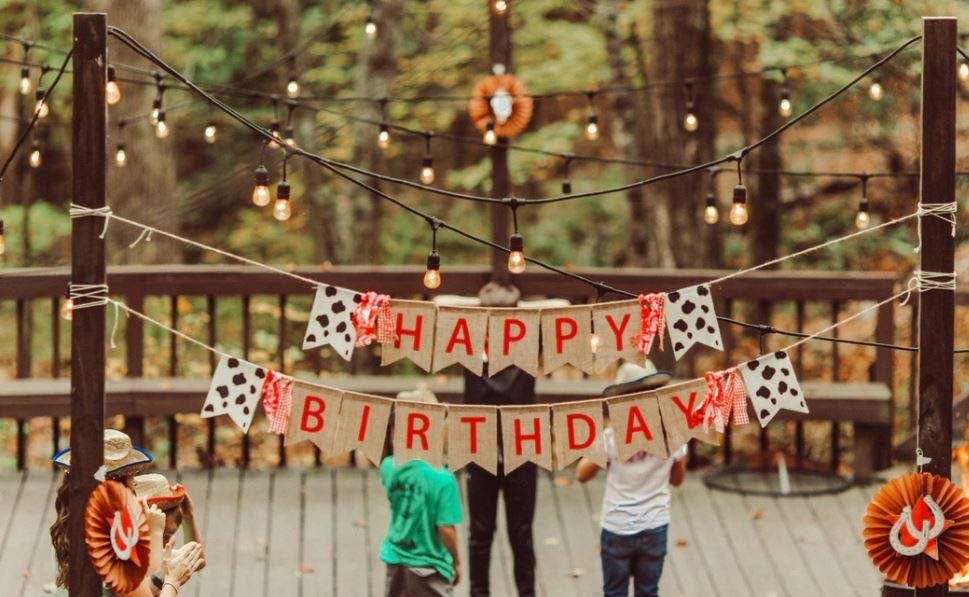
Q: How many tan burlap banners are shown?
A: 13